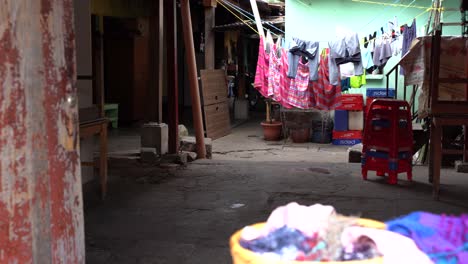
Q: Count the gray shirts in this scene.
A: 2